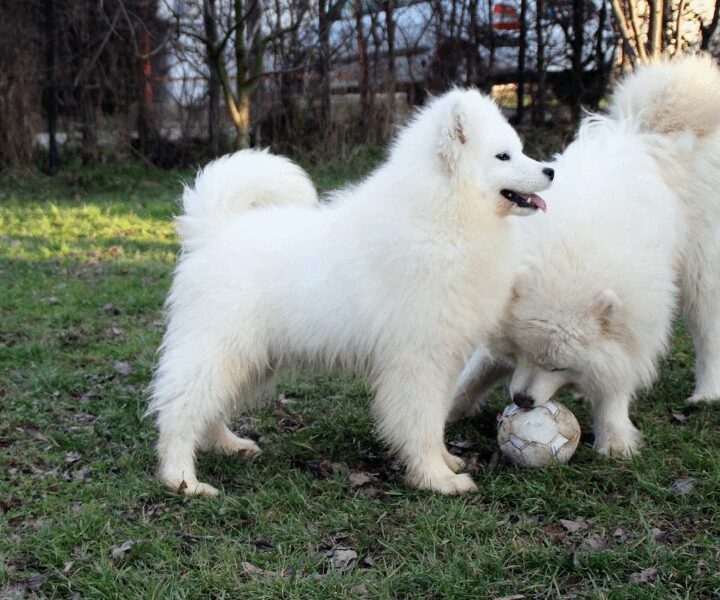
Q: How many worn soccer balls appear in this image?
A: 1